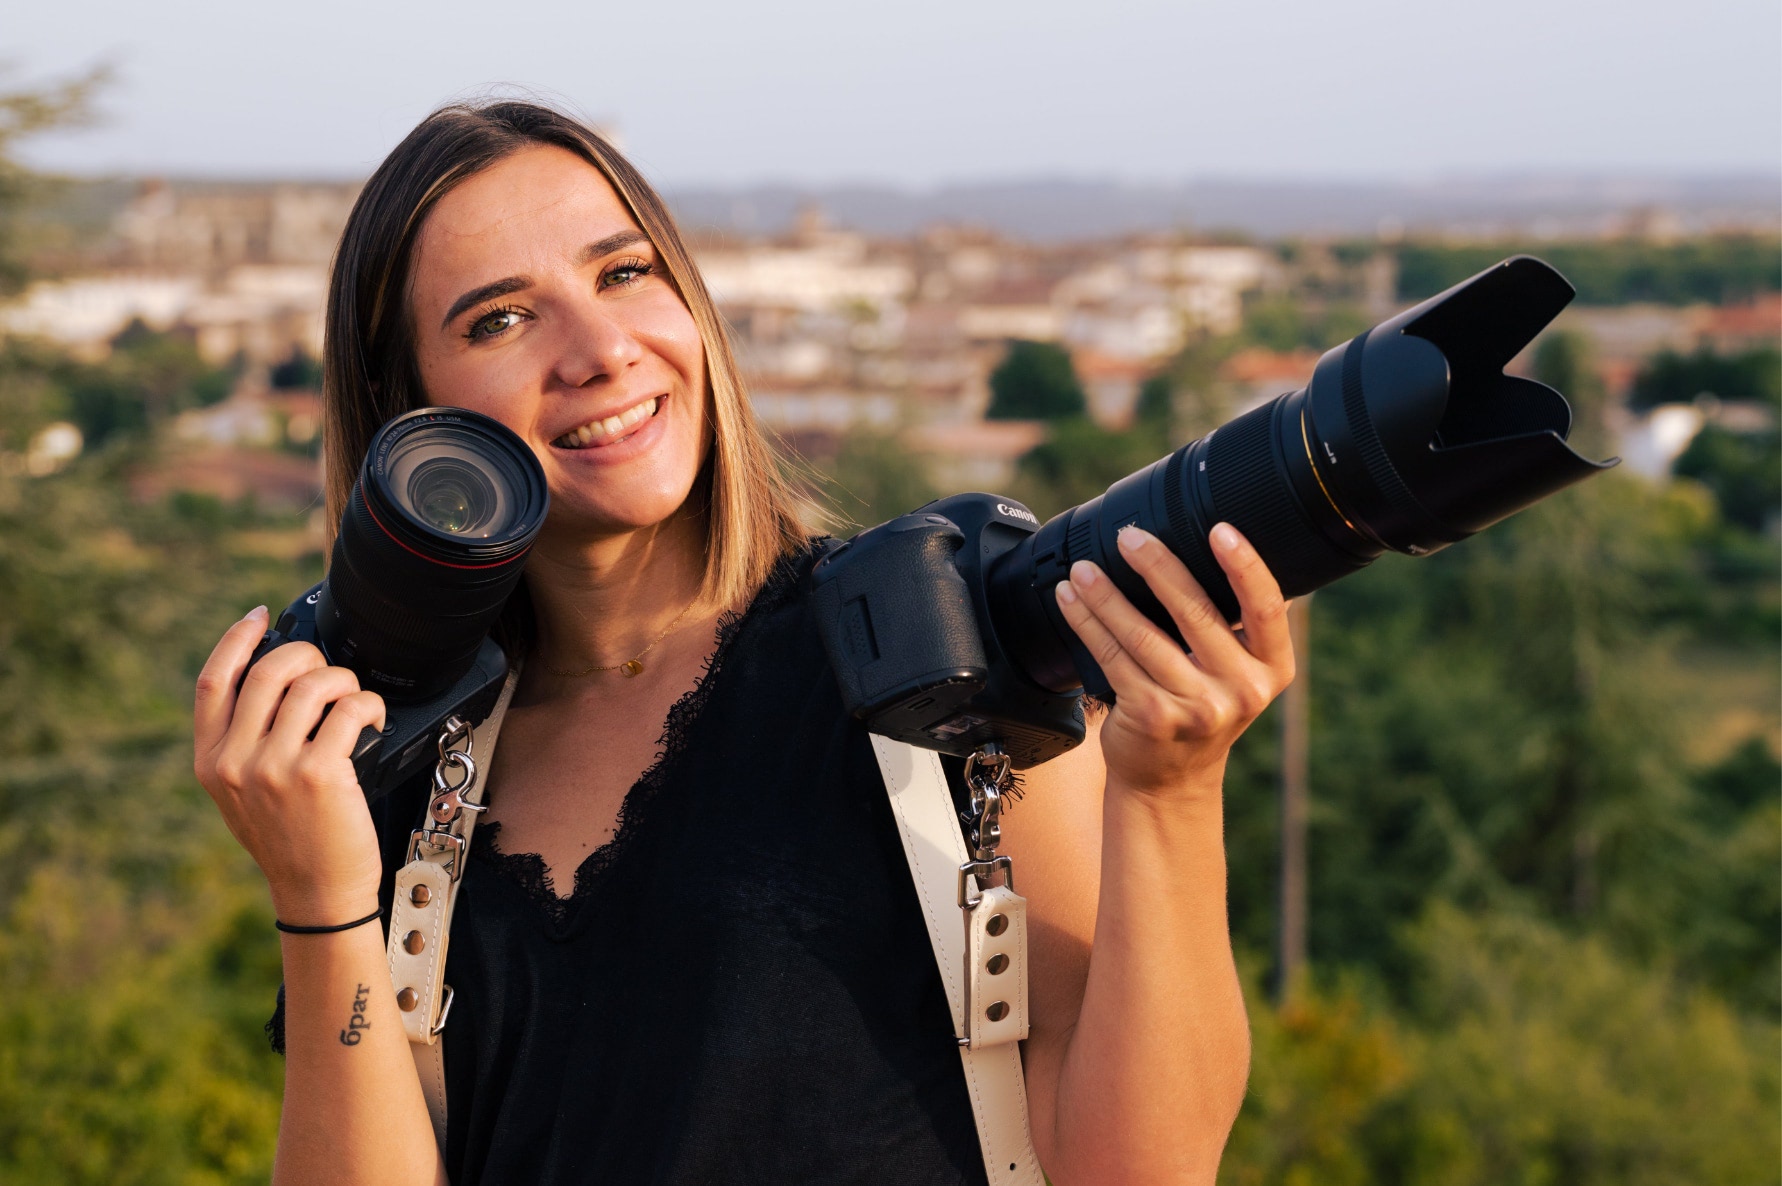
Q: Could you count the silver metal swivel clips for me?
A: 2